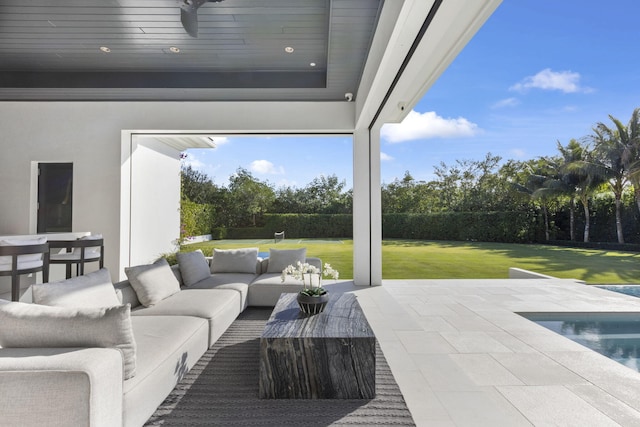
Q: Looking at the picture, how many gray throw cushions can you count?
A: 6